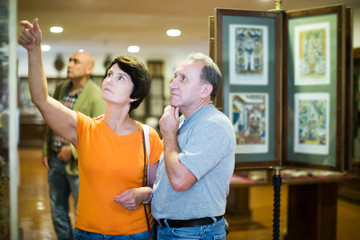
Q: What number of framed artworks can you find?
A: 4